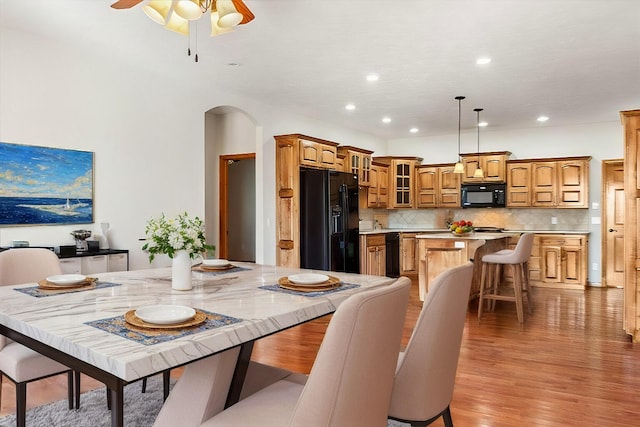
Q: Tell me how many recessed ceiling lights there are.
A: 7